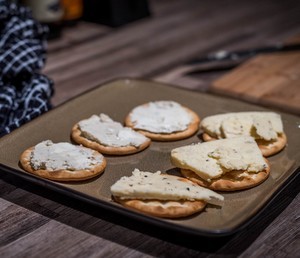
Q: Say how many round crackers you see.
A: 6